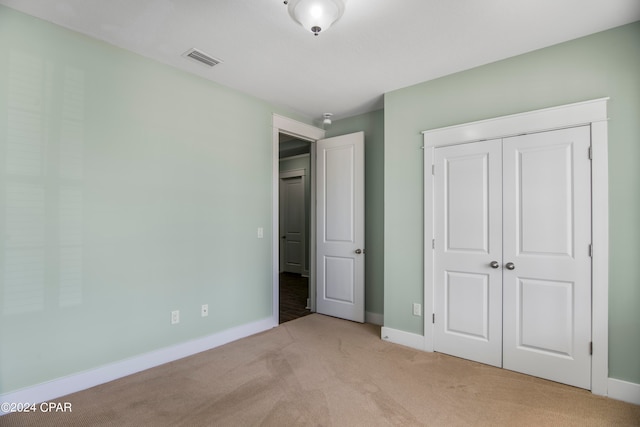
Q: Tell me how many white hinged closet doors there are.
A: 2